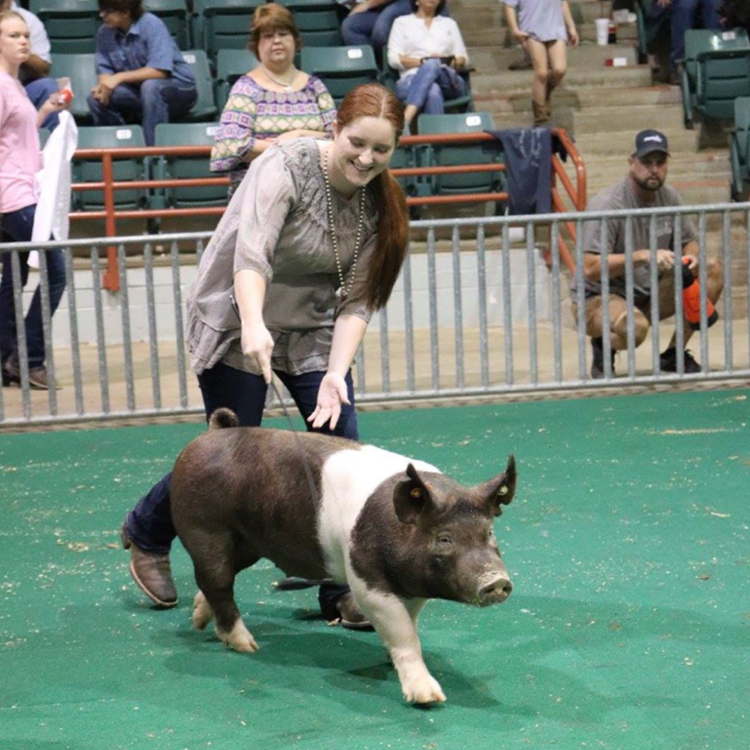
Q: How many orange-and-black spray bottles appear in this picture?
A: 1